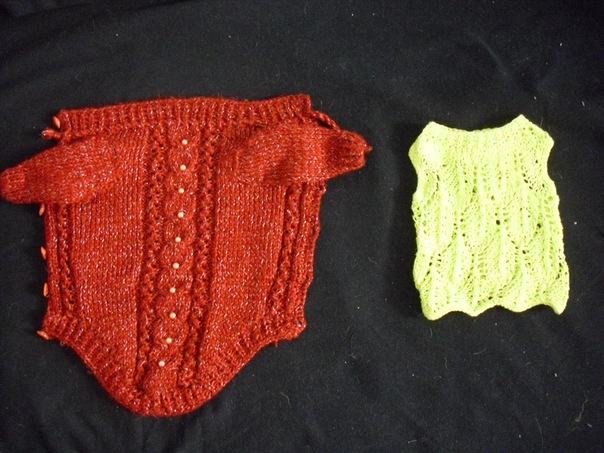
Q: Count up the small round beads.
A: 10